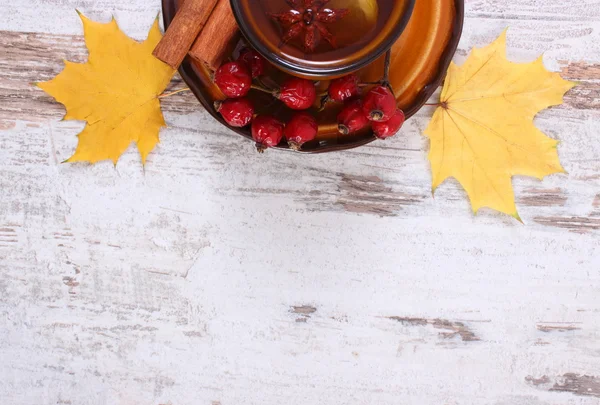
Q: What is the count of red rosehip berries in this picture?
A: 10